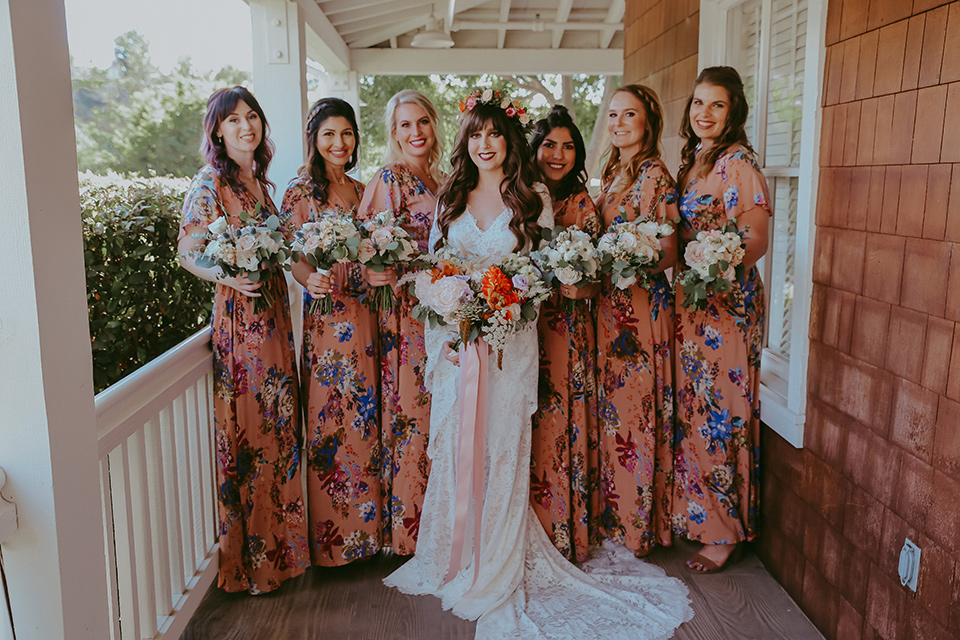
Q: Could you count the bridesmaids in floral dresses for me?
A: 6